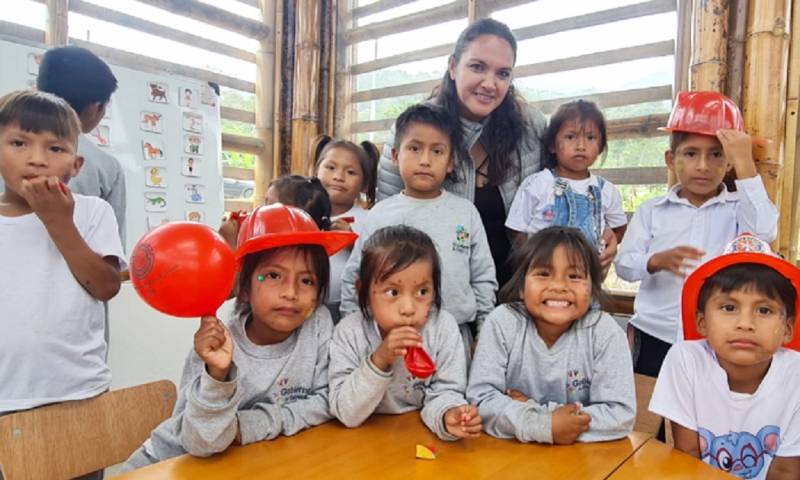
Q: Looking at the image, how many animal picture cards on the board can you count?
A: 5